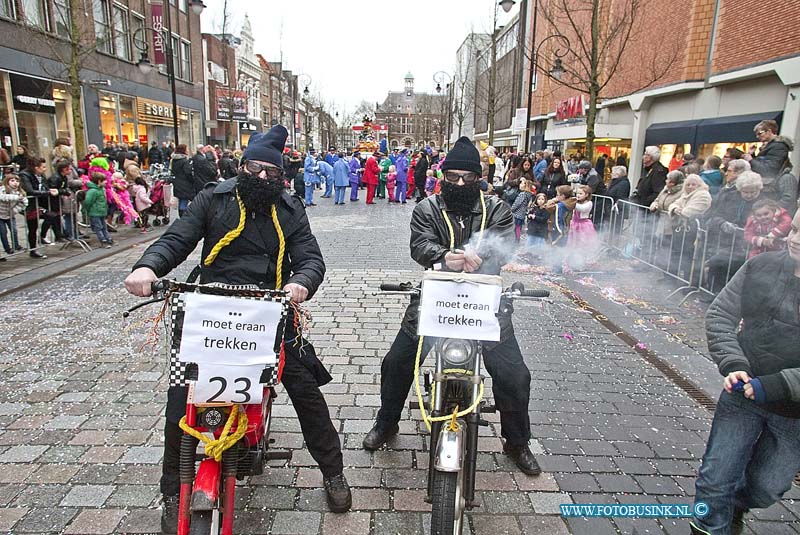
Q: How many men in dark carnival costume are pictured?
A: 2